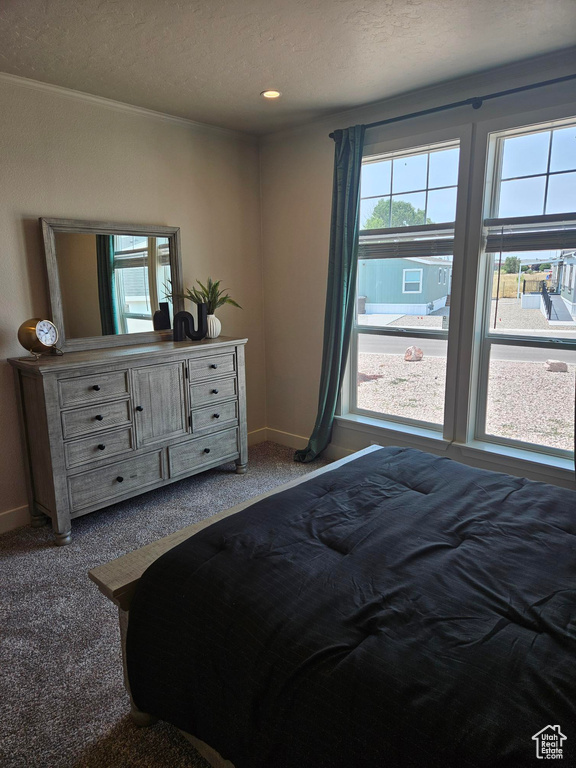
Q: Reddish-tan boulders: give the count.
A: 2